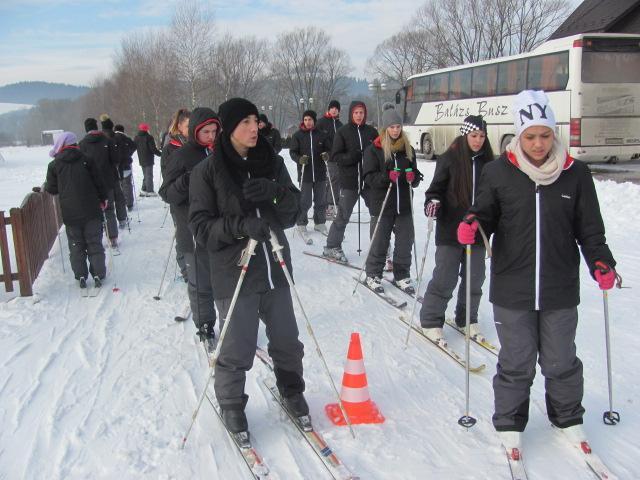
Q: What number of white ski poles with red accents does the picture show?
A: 2